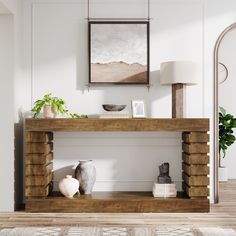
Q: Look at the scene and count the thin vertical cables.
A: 2